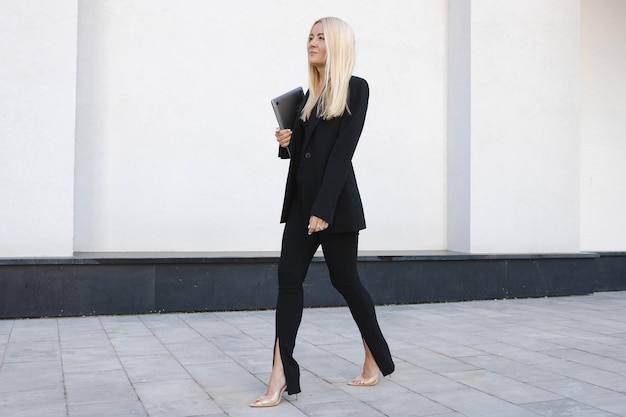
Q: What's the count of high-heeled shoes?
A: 2